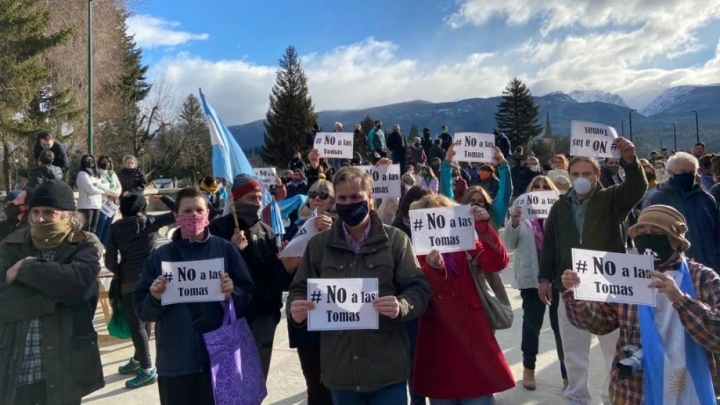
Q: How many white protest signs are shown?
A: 12